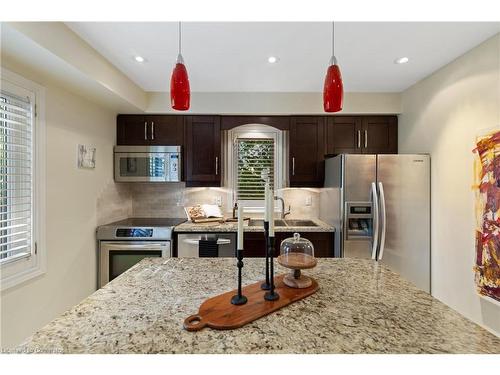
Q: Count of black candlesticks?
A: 3